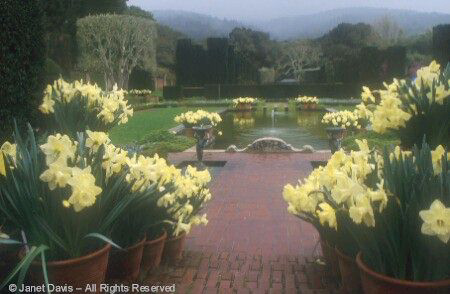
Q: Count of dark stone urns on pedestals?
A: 2